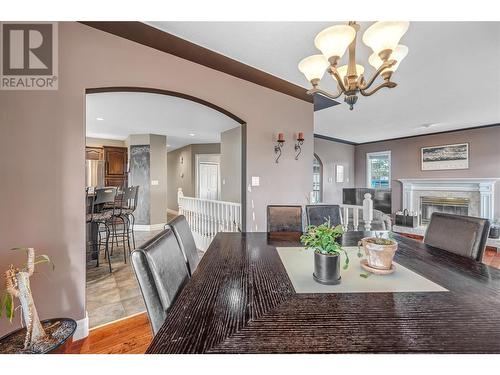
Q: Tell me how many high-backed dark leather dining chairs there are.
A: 5